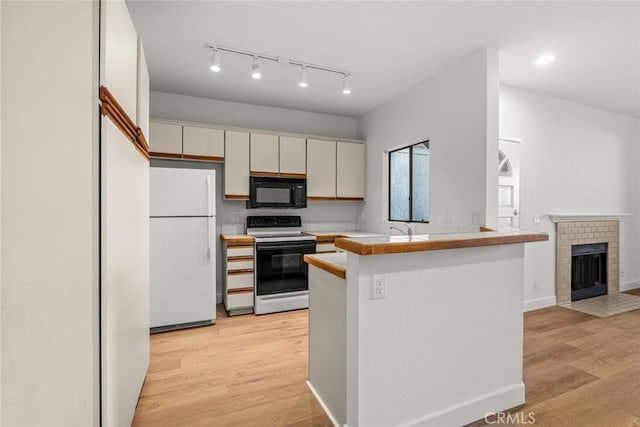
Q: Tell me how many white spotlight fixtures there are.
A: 4